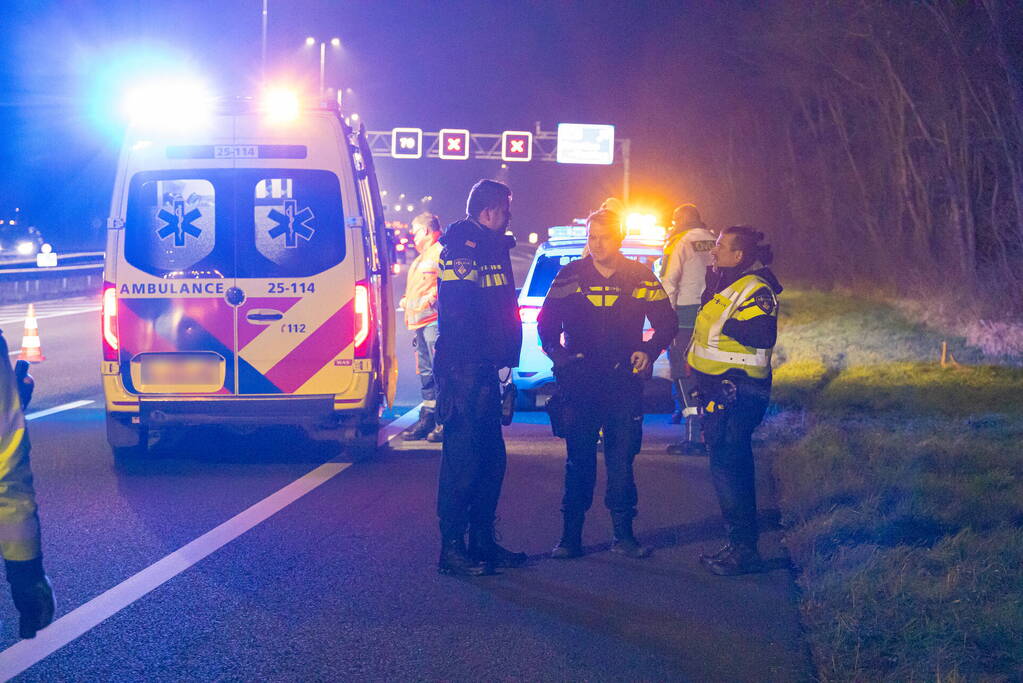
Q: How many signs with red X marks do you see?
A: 2